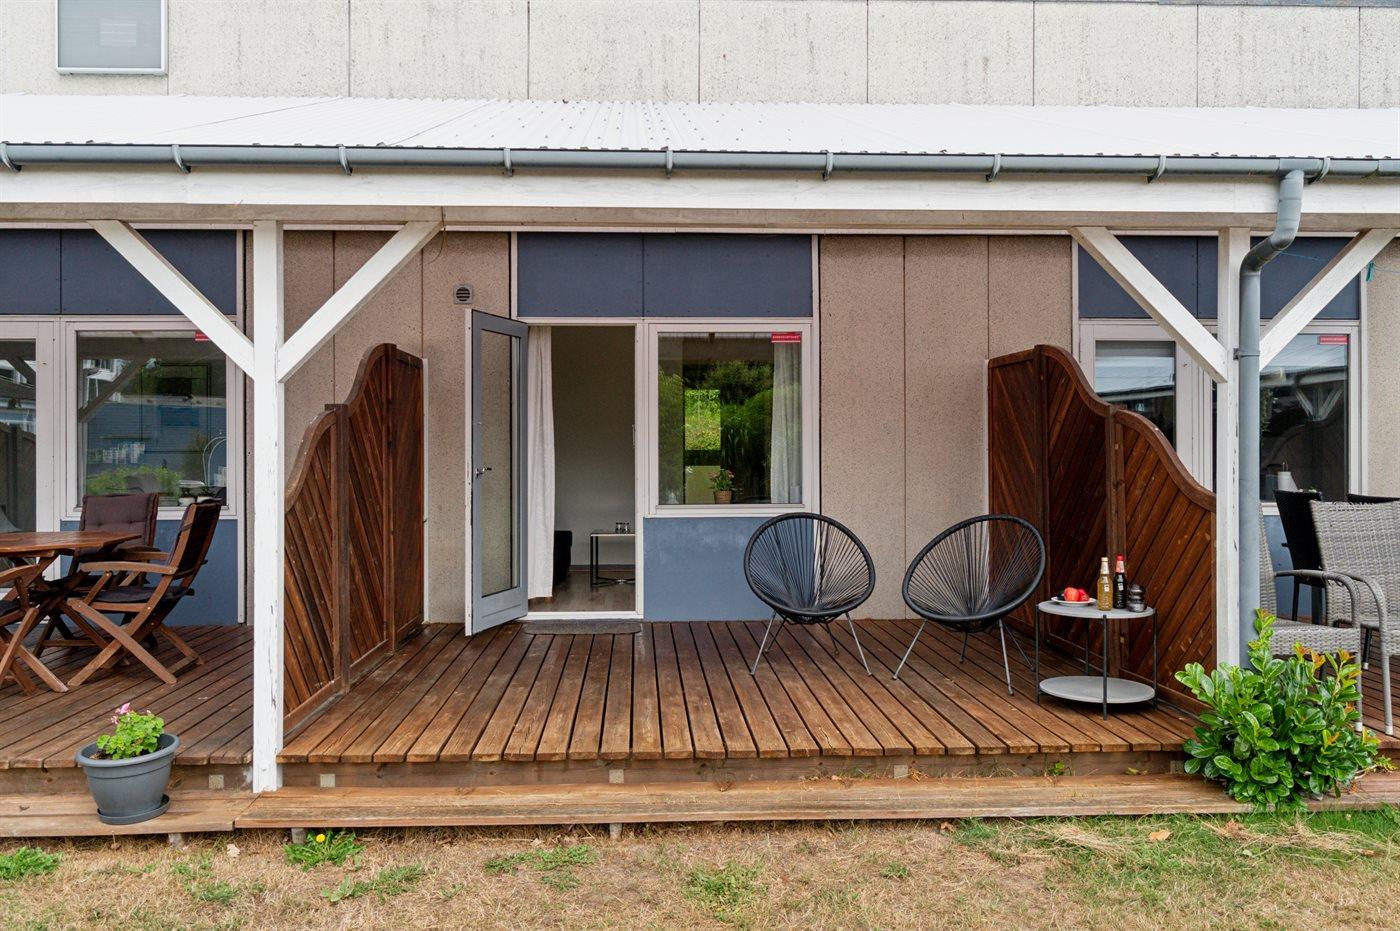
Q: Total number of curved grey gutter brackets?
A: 9